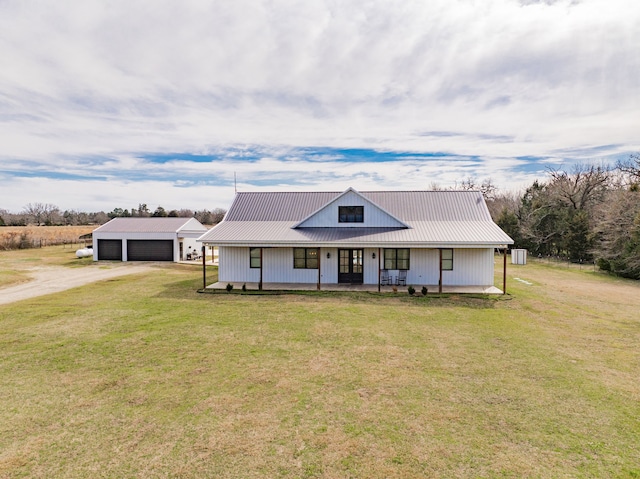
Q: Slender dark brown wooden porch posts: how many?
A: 6